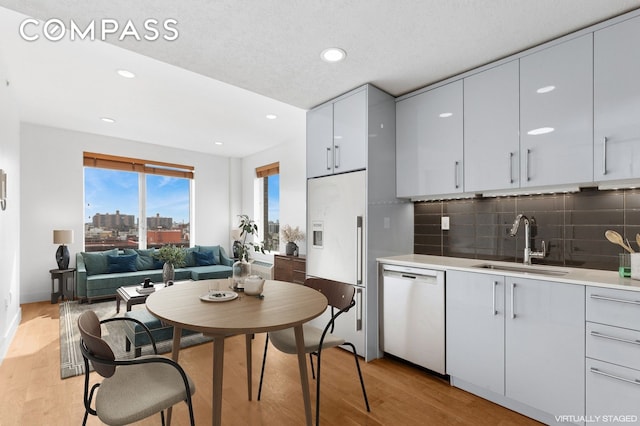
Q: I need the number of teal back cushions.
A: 4